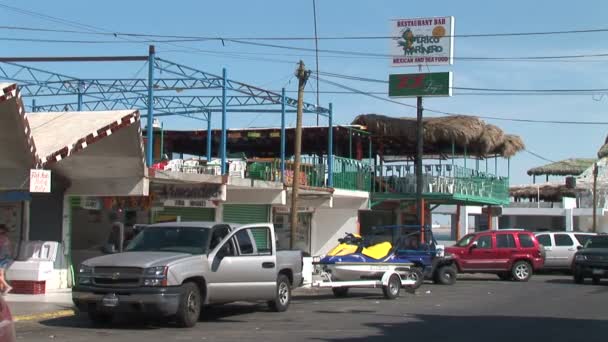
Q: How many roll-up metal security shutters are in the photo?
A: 2